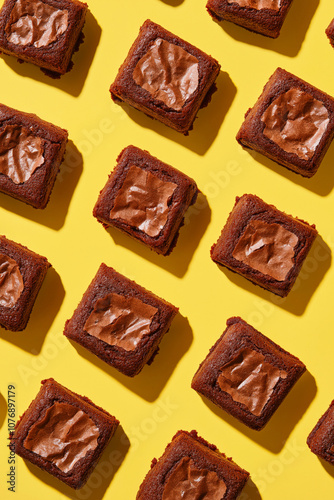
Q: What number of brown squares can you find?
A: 14